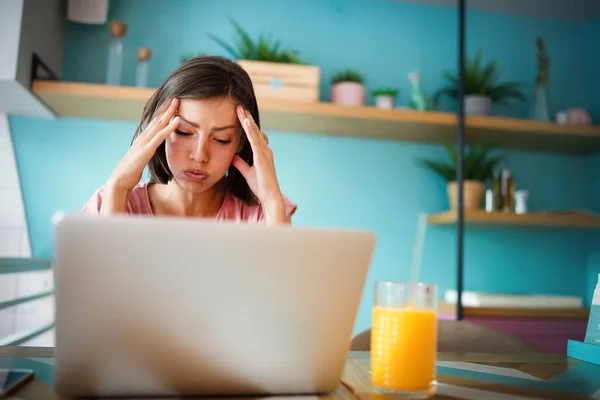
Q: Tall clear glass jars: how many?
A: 2